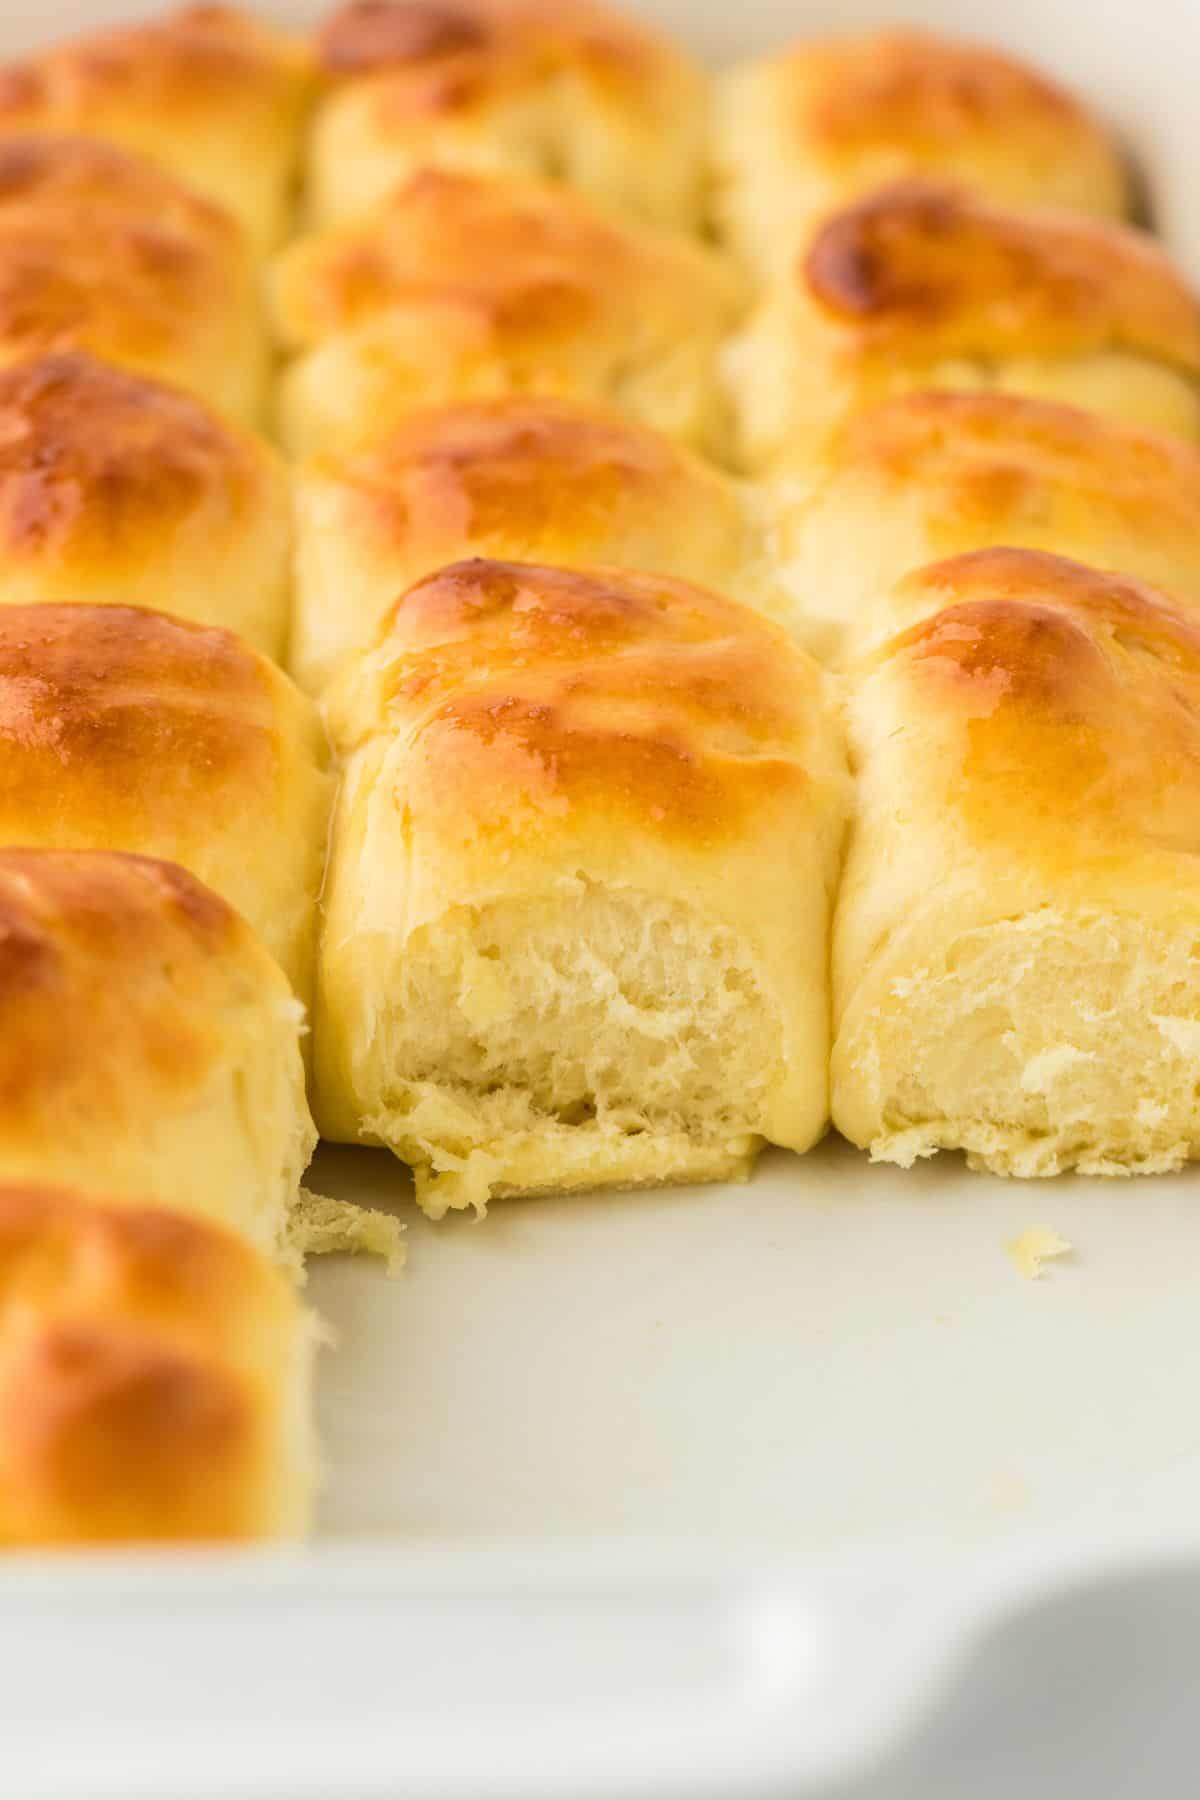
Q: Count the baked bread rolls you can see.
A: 14